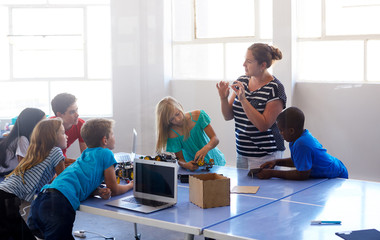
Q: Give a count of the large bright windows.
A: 3